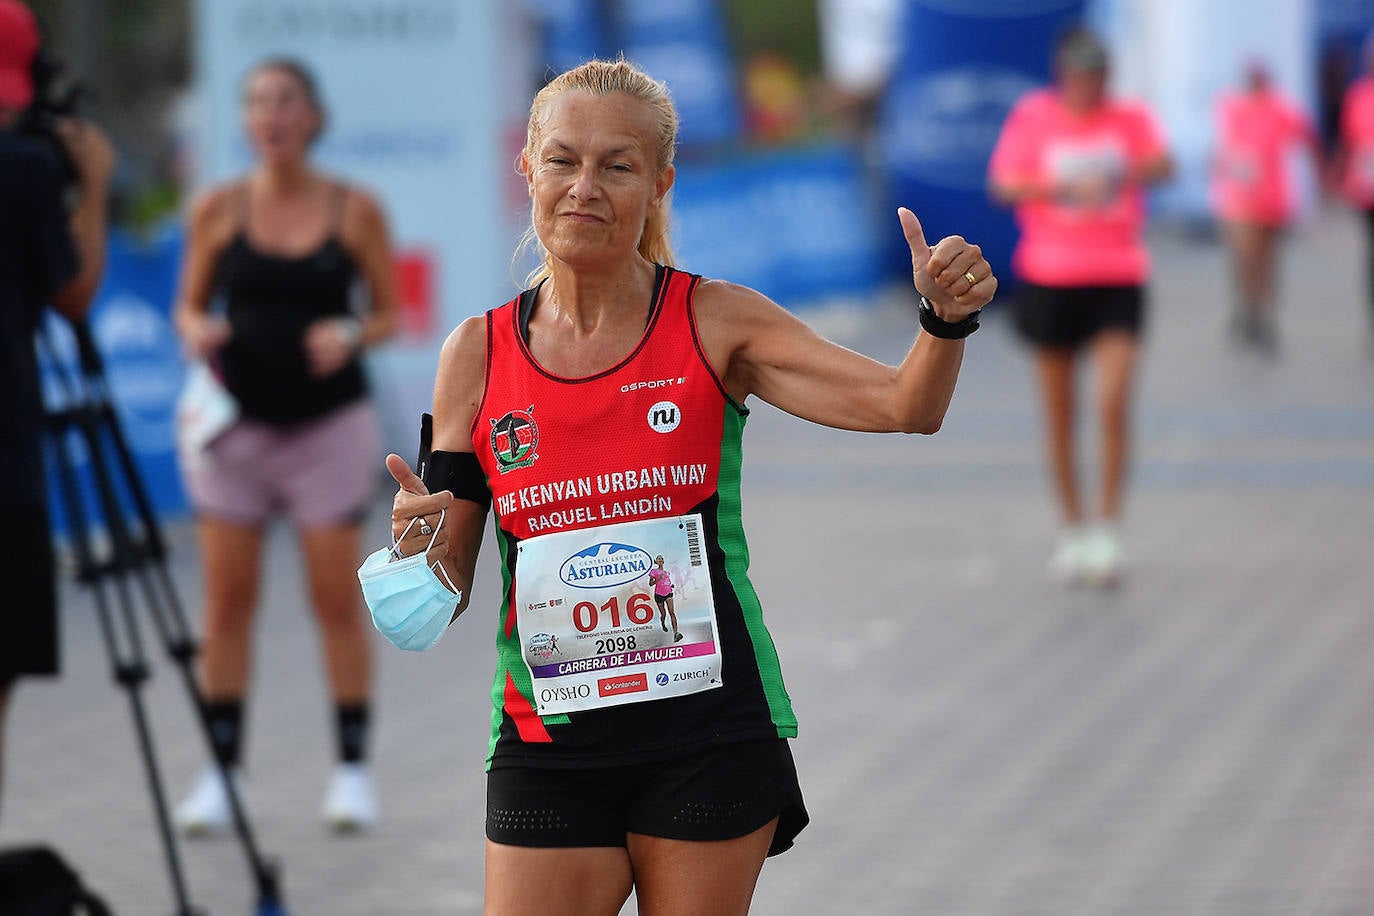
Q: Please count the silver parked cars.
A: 0